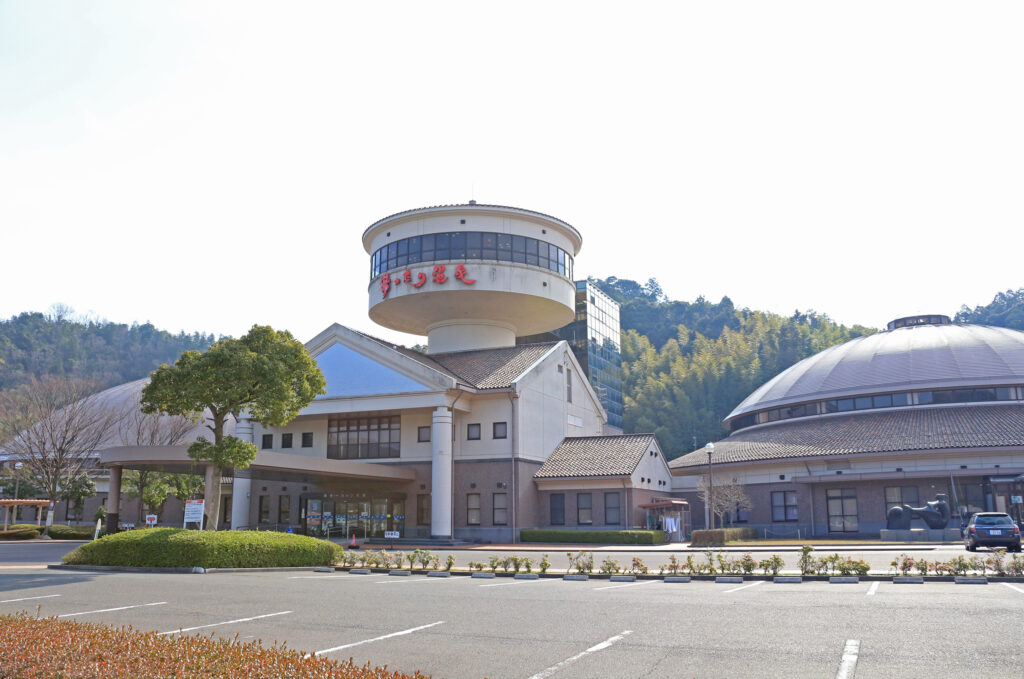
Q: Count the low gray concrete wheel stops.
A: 14